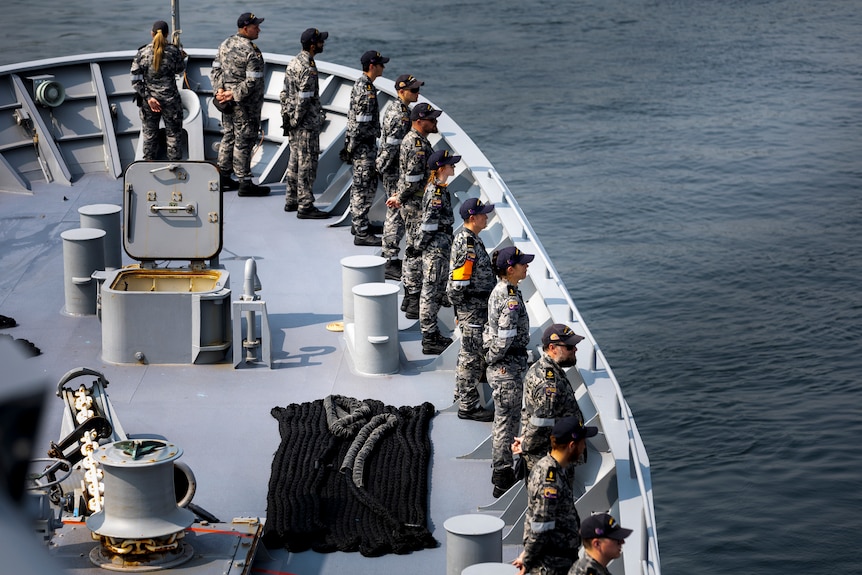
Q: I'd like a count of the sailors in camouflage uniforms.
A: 12